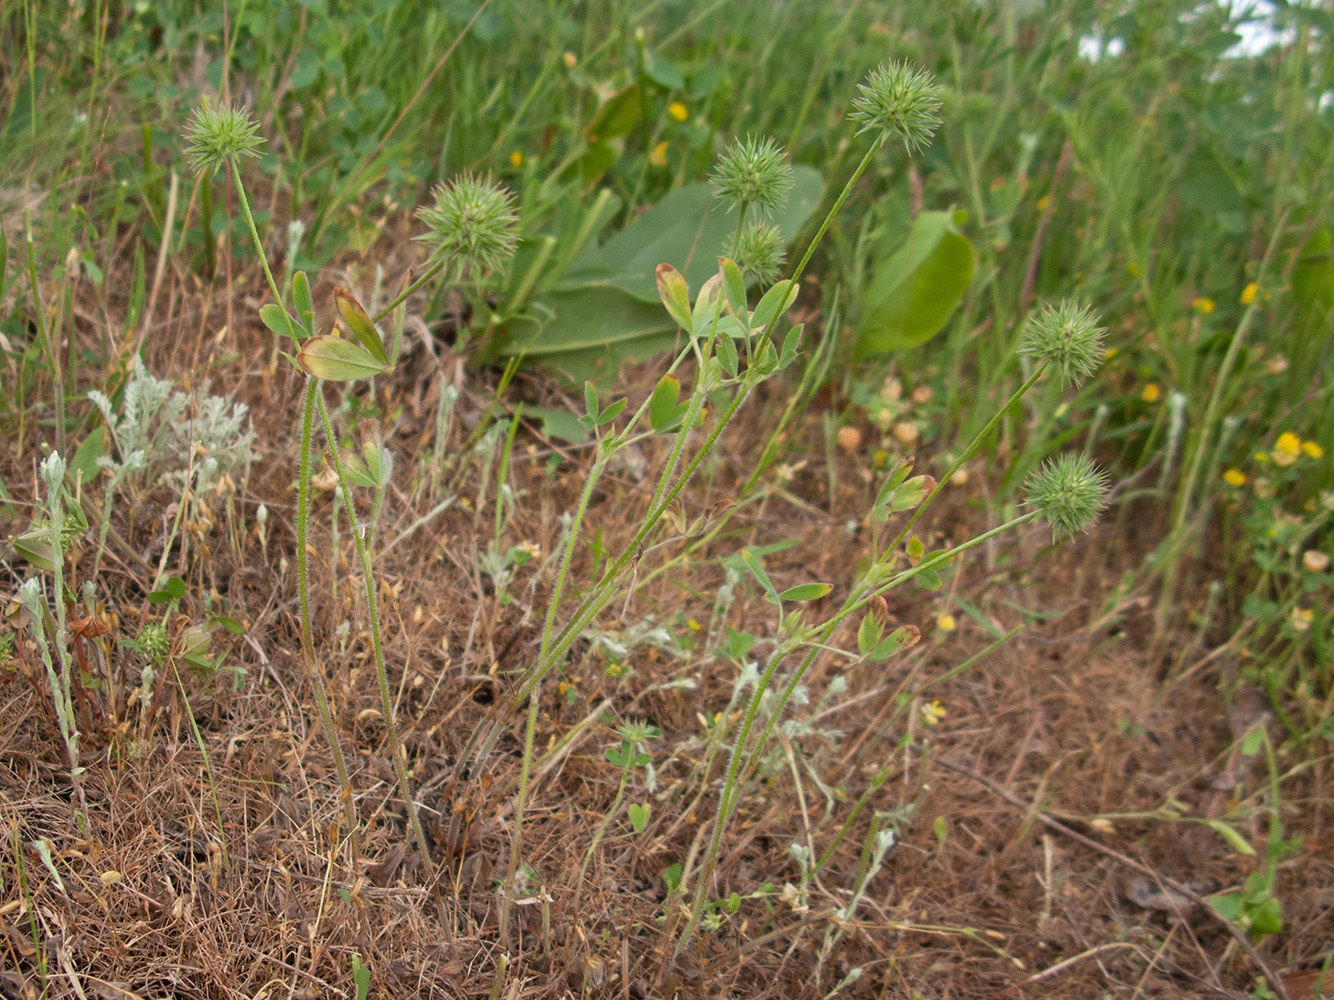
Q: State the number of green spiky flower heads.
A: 7